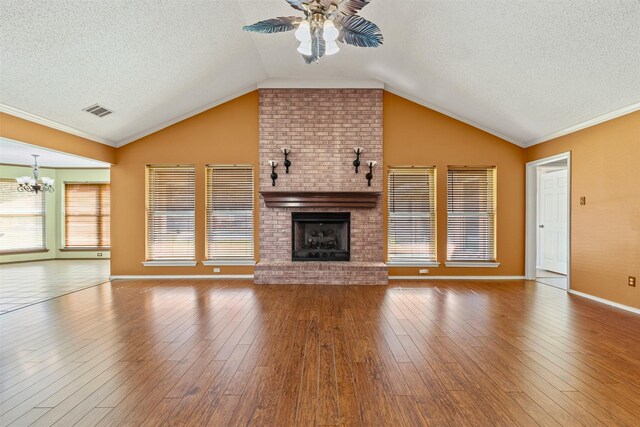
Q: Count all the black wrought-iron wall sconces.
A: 4